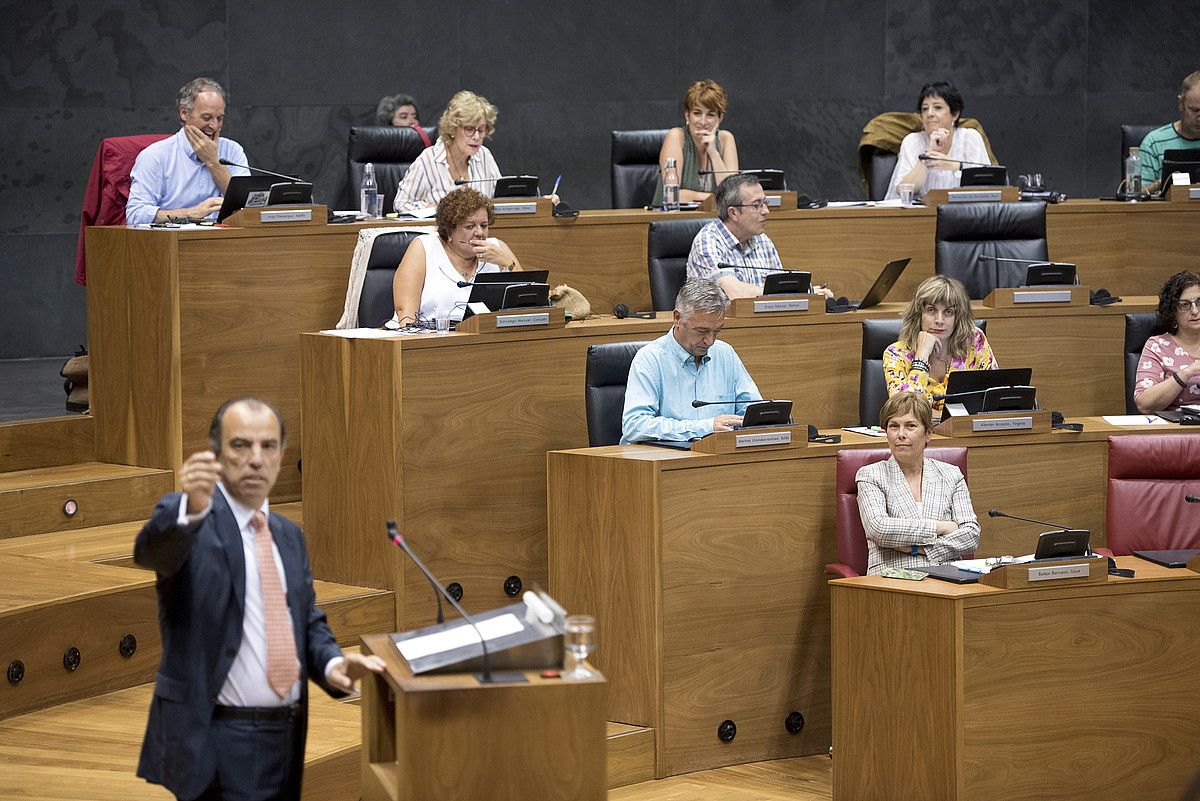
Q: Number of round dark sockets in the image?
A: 7